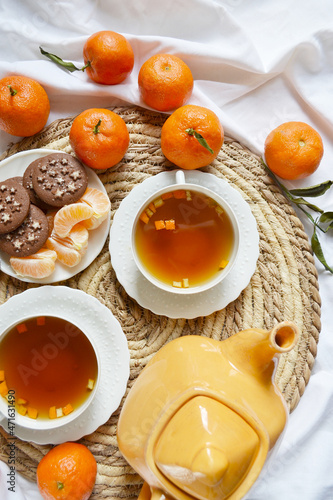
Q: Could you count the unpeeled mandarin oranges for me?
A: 7